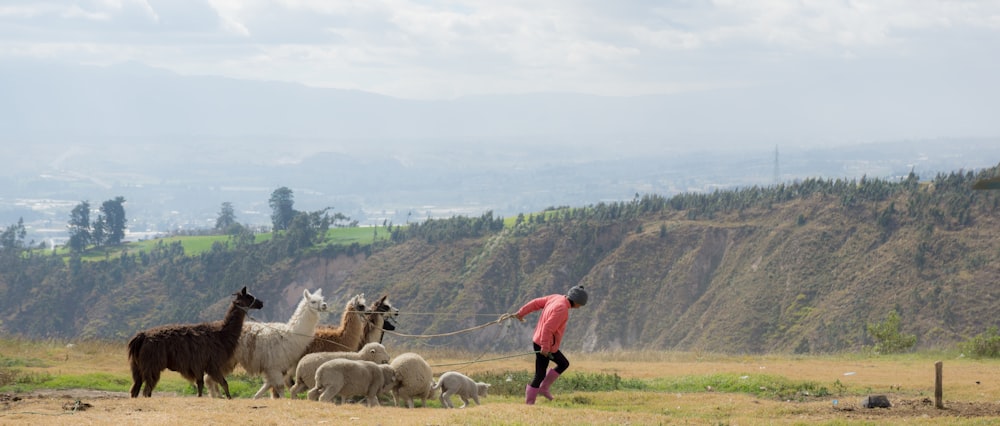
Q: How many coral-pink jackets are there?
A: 1